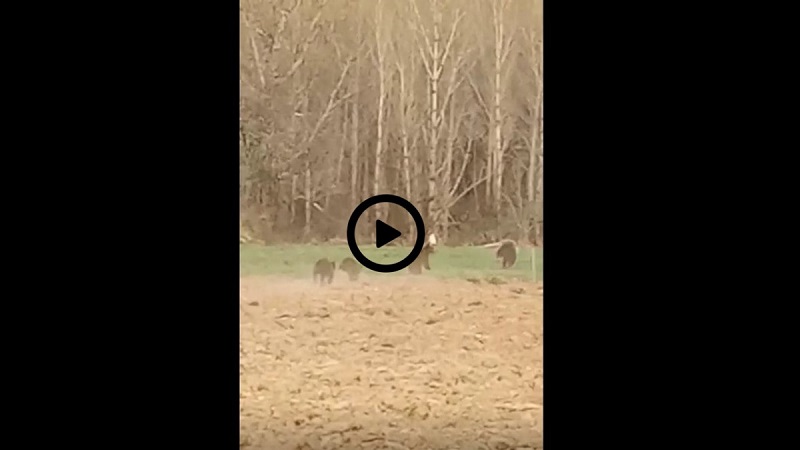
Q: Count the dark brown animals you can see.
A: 4